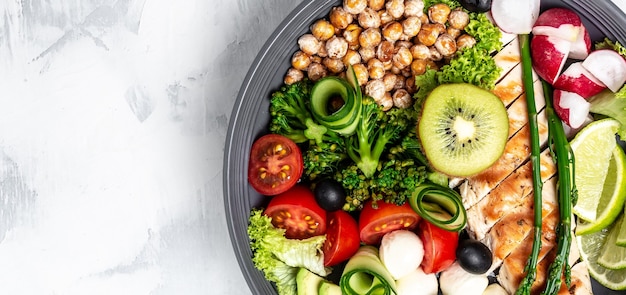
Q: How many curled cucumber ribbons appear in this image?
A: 3